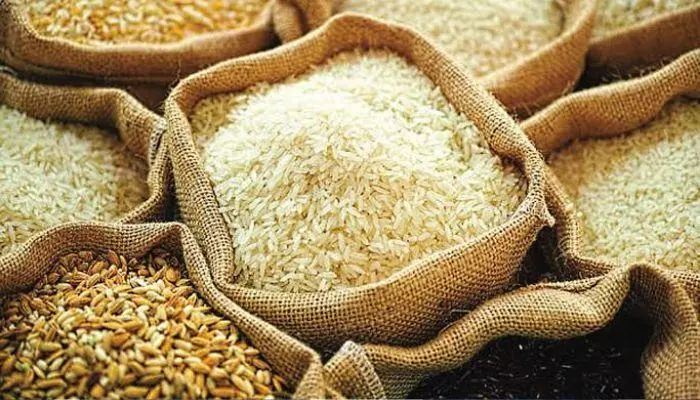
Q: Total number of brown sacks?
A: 8